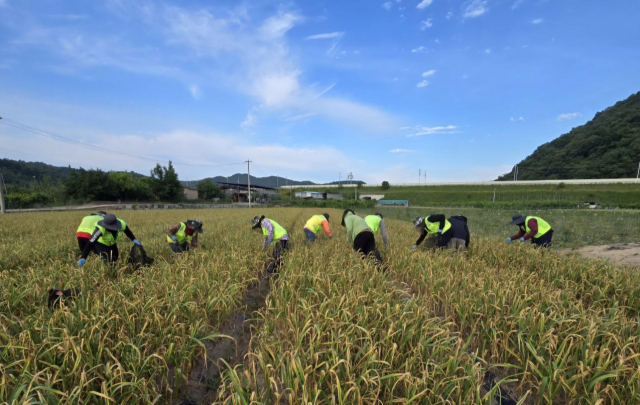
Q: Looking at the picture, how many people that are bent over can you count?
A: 10